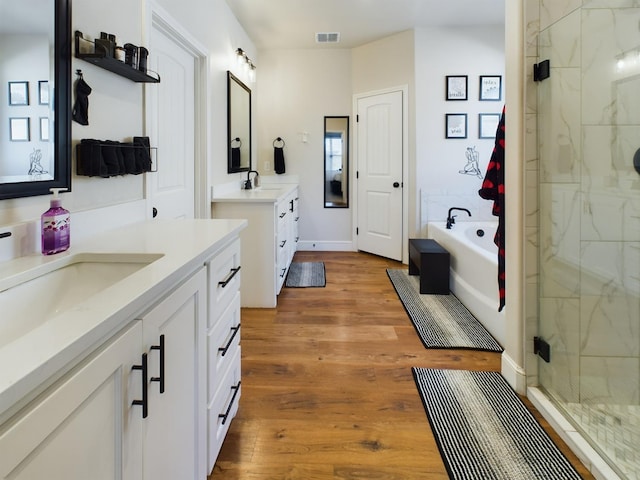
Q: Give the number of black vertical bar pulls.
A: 3